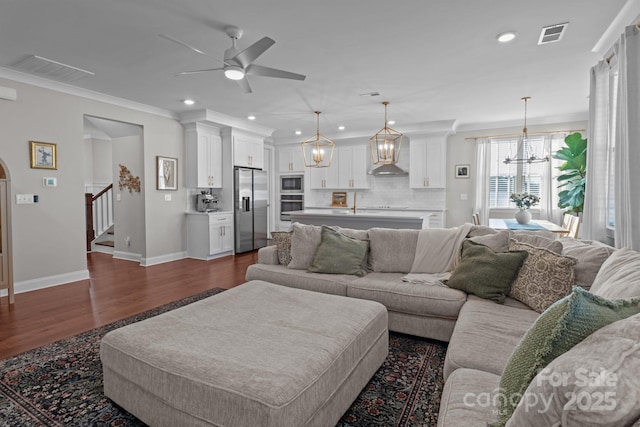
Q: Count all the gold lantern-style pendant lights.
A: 2